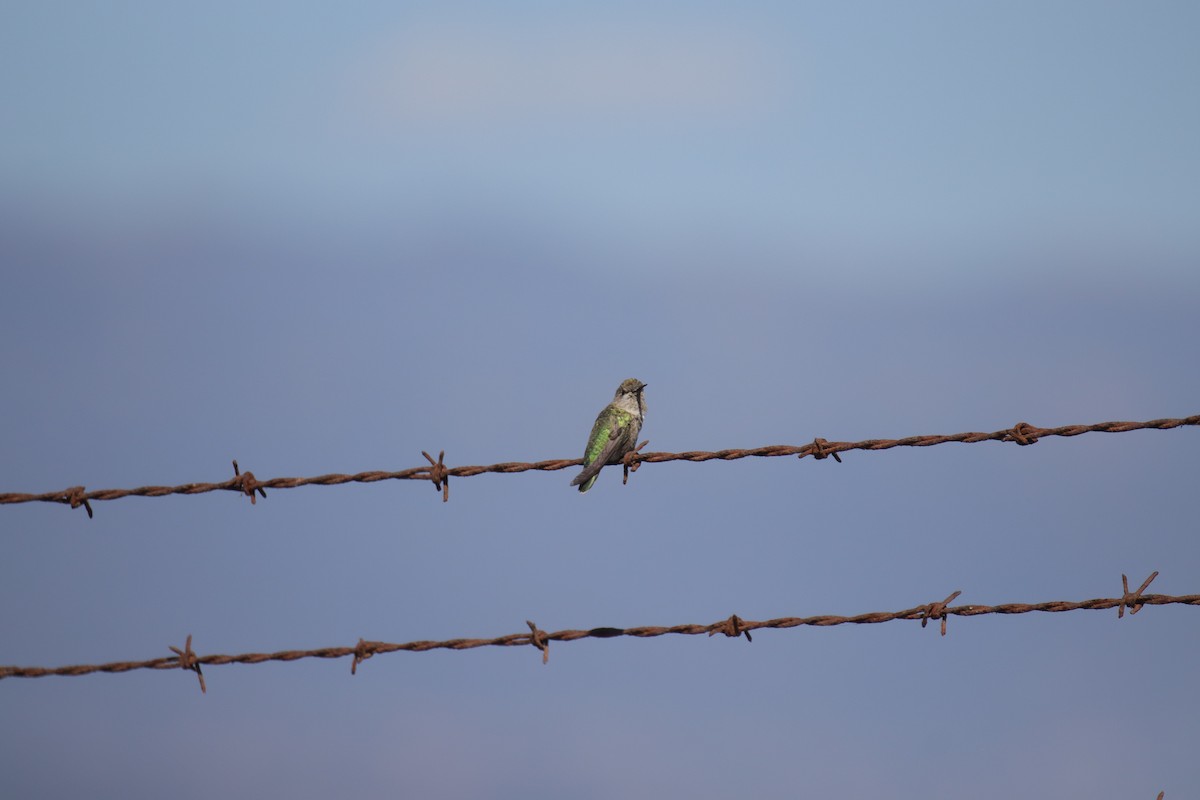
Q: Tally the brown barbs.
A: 12